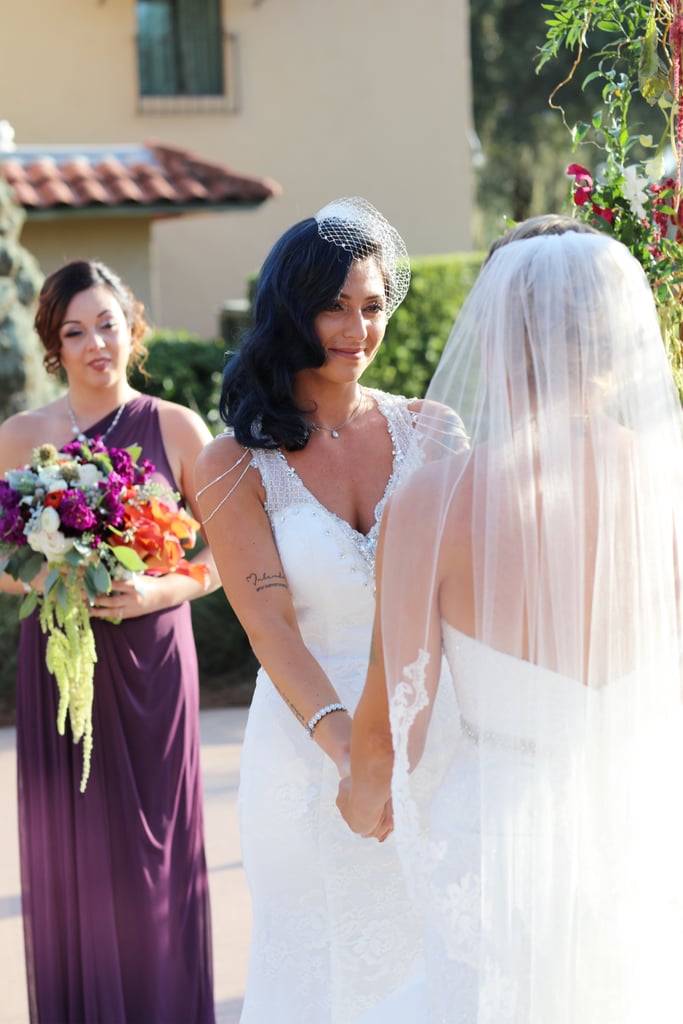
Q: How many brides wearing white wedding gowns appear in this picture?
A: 2